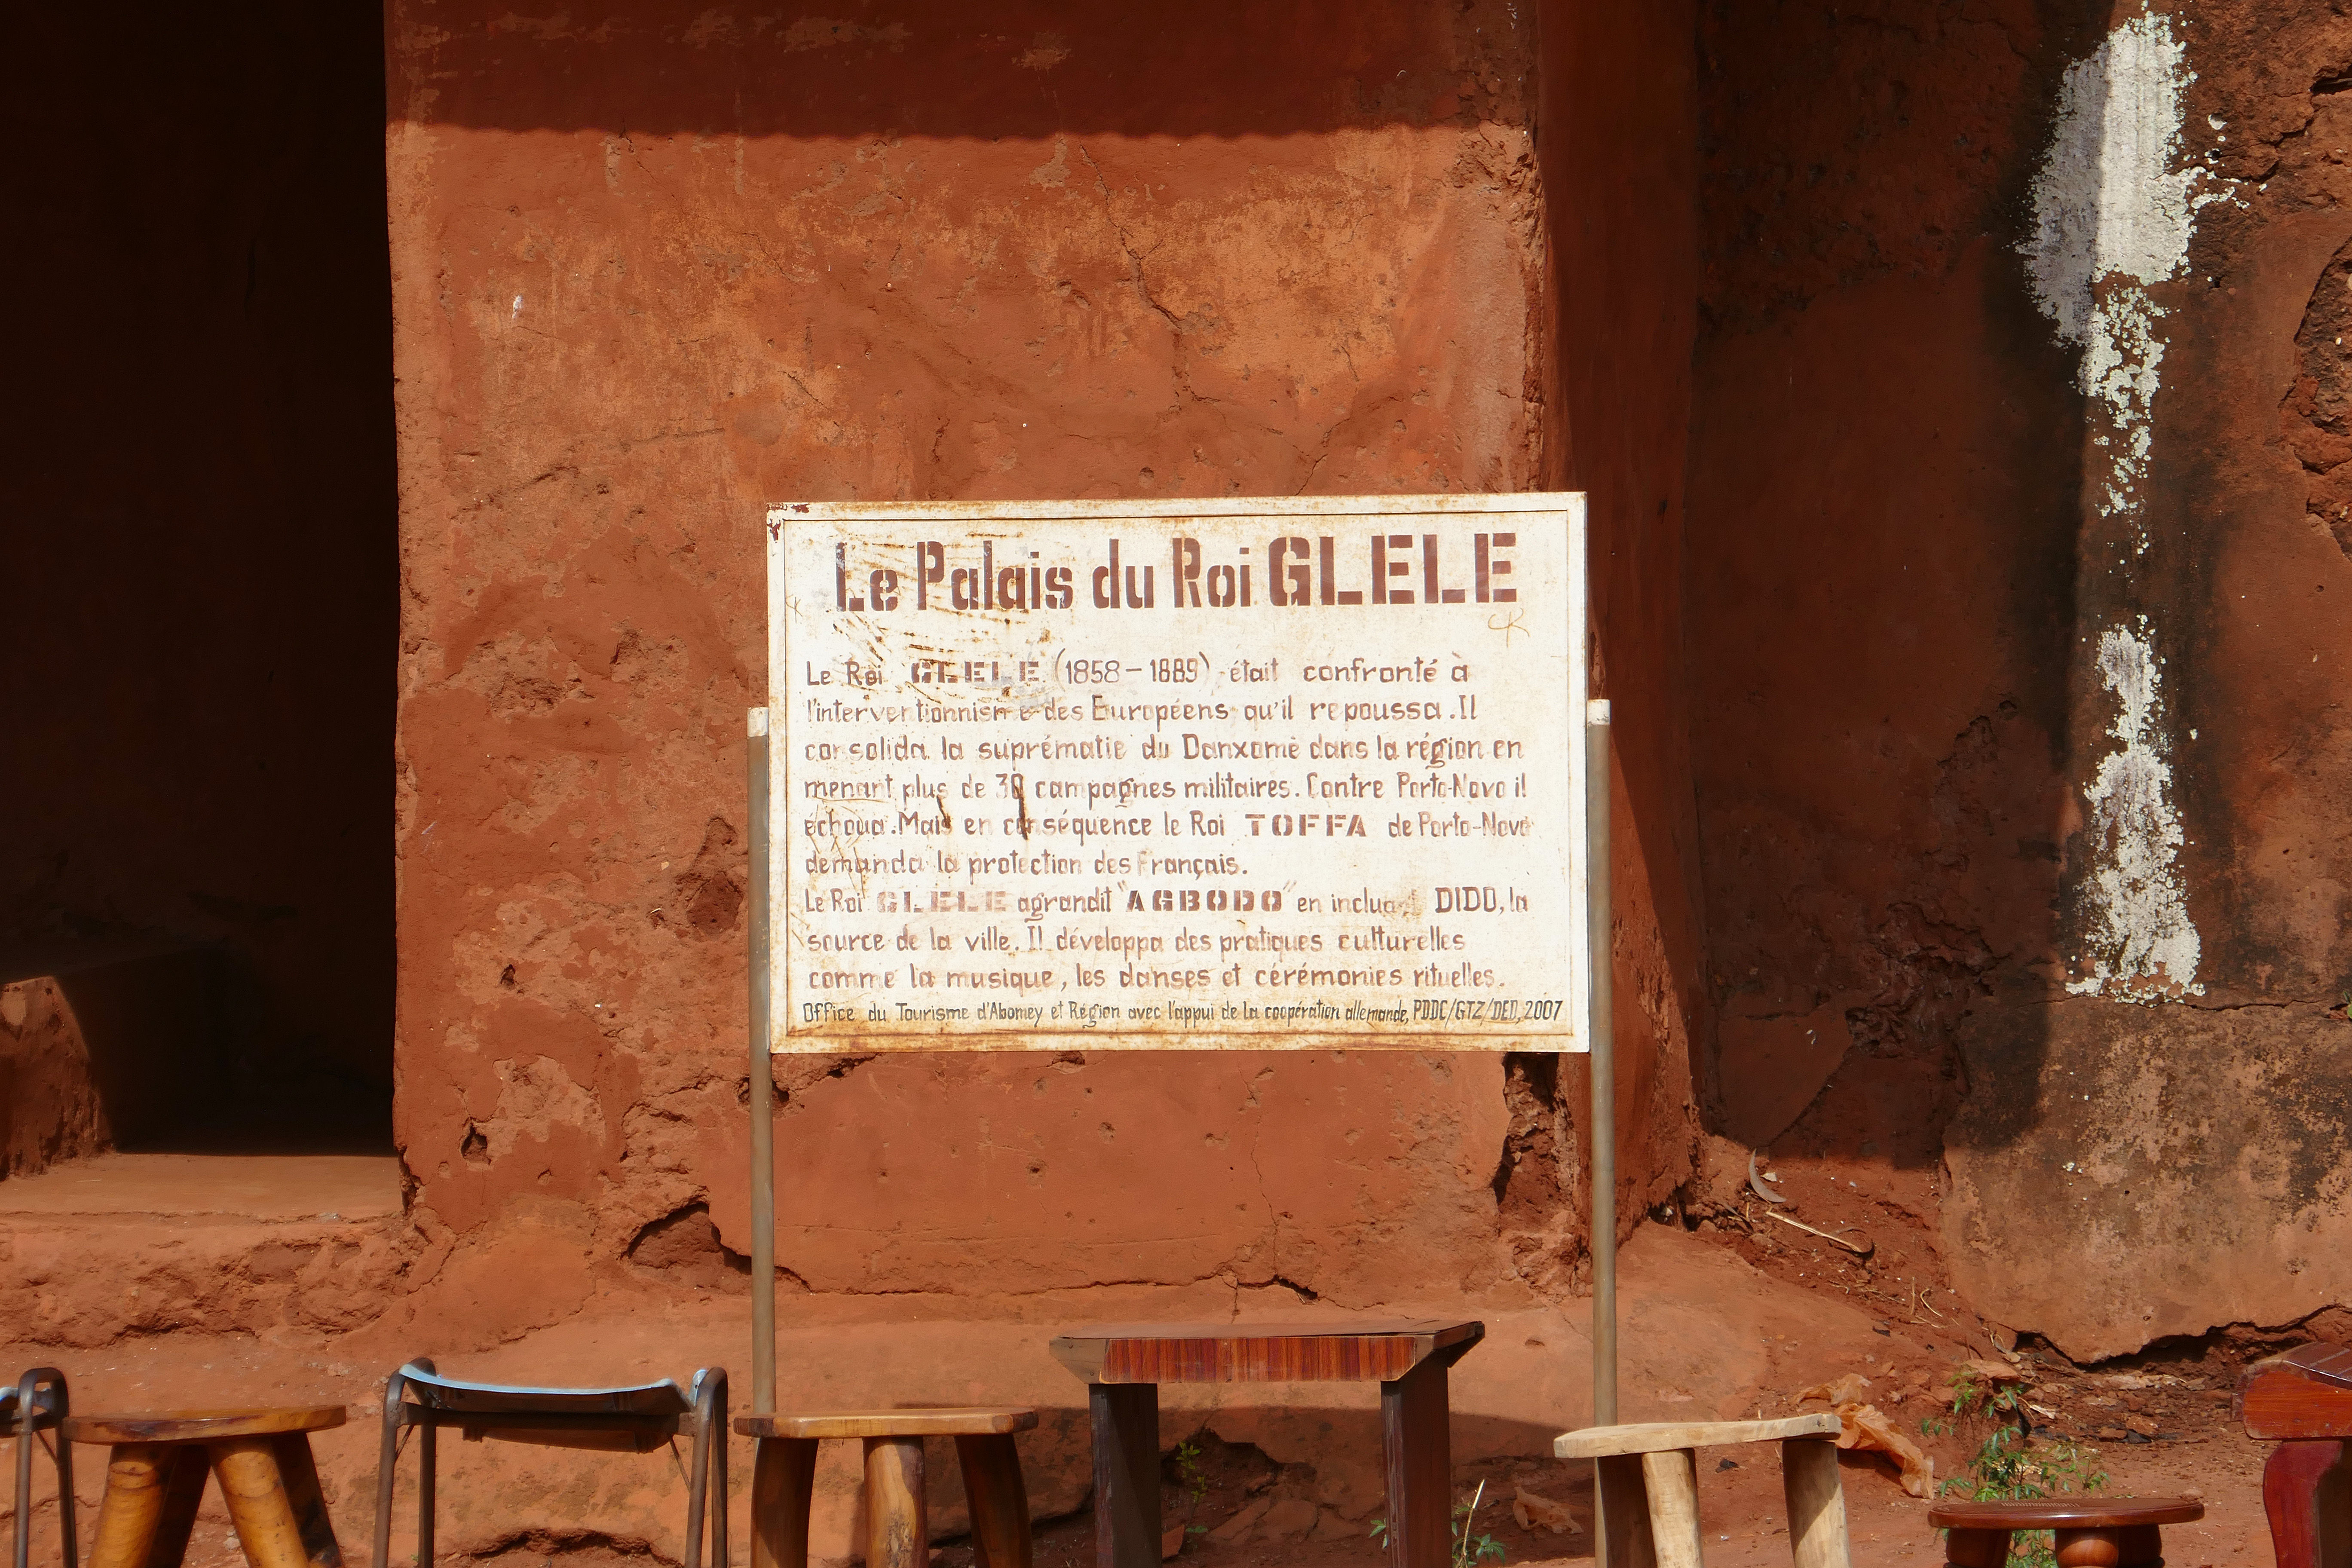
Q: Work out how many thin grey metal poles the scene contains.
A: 2